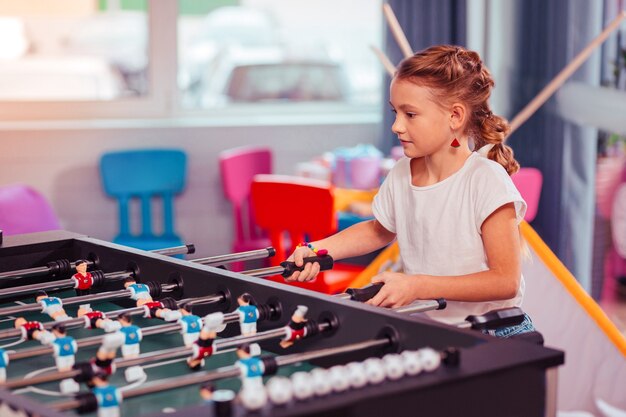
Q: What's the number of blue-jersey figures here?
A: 9